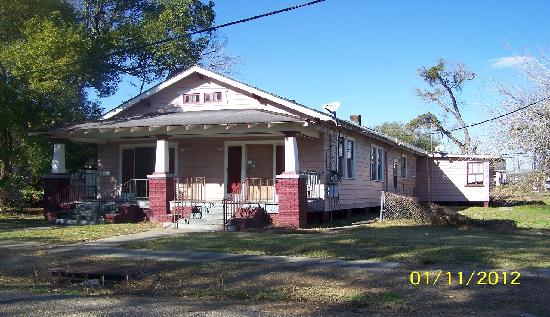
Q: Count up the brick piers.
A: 3